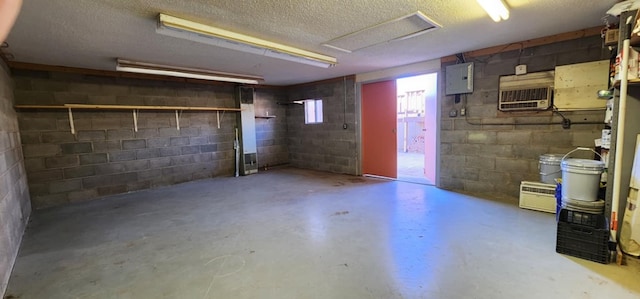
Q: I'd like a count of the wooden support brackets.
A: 4